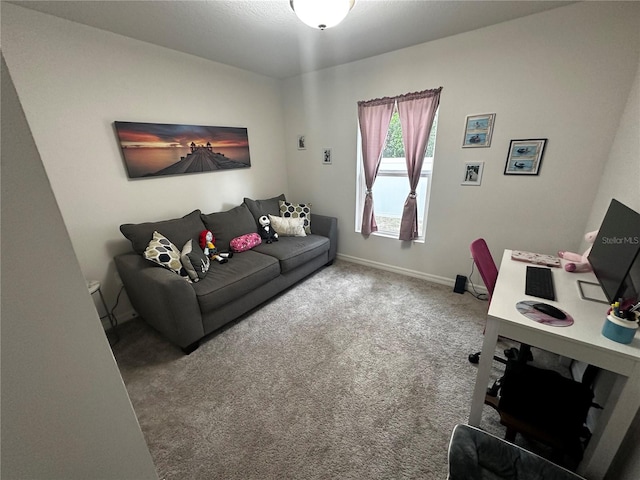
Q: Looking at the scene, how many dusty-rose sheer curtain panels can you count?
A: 2